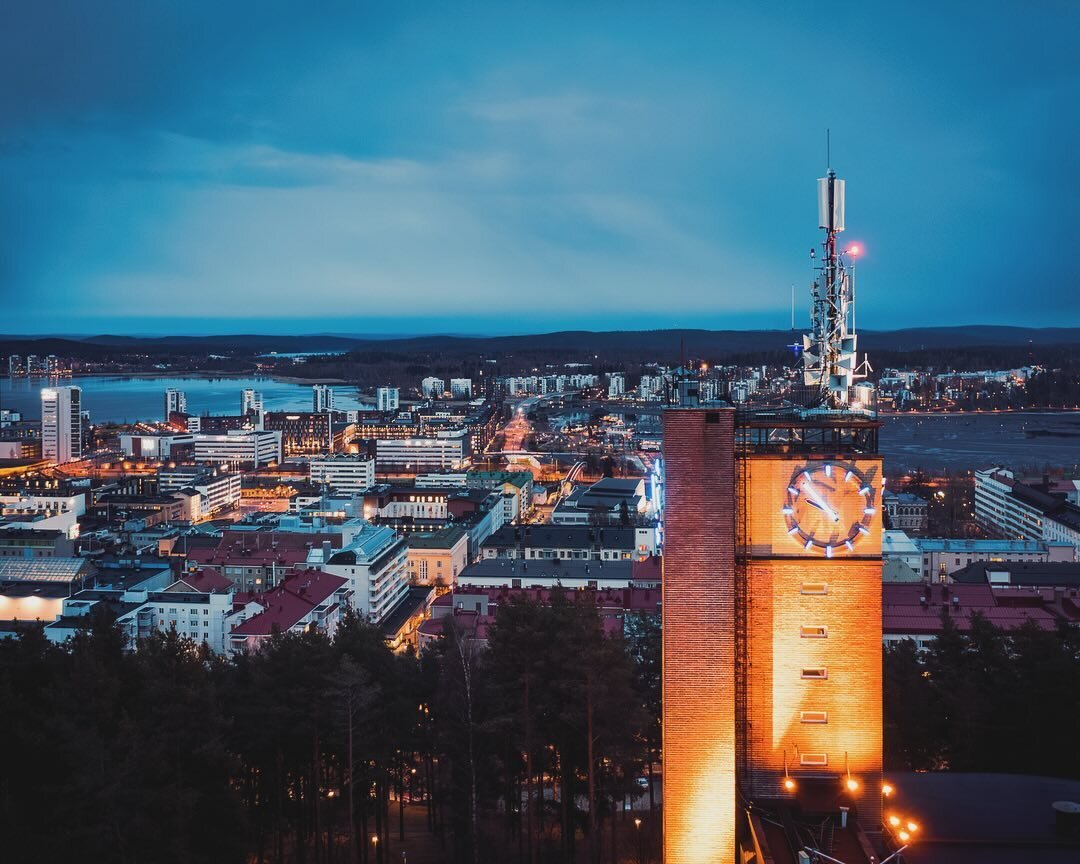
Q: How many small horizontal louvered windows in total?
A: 5